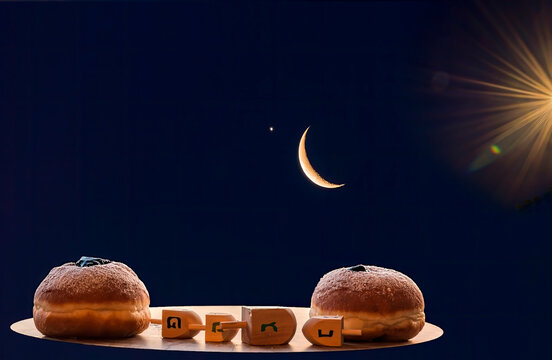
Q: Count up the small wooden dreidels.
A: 4